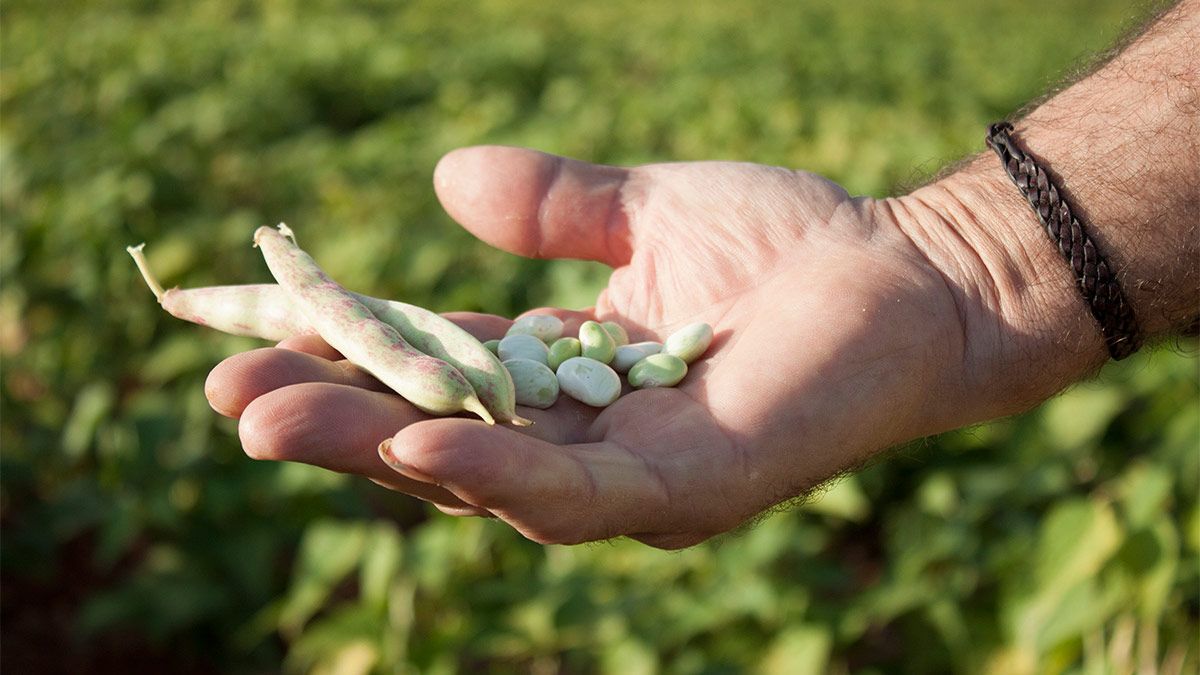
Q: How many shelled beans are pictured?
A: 11